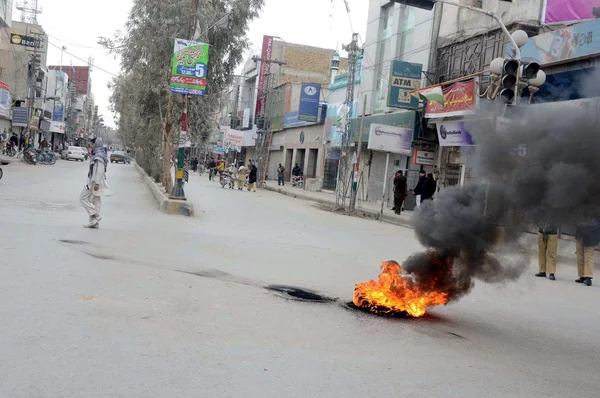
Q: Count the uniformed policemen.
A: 2